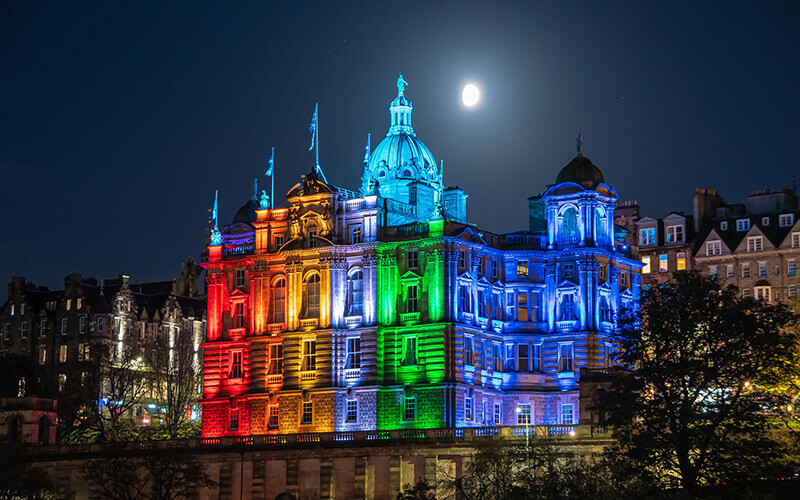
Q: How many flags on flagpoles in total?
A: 4